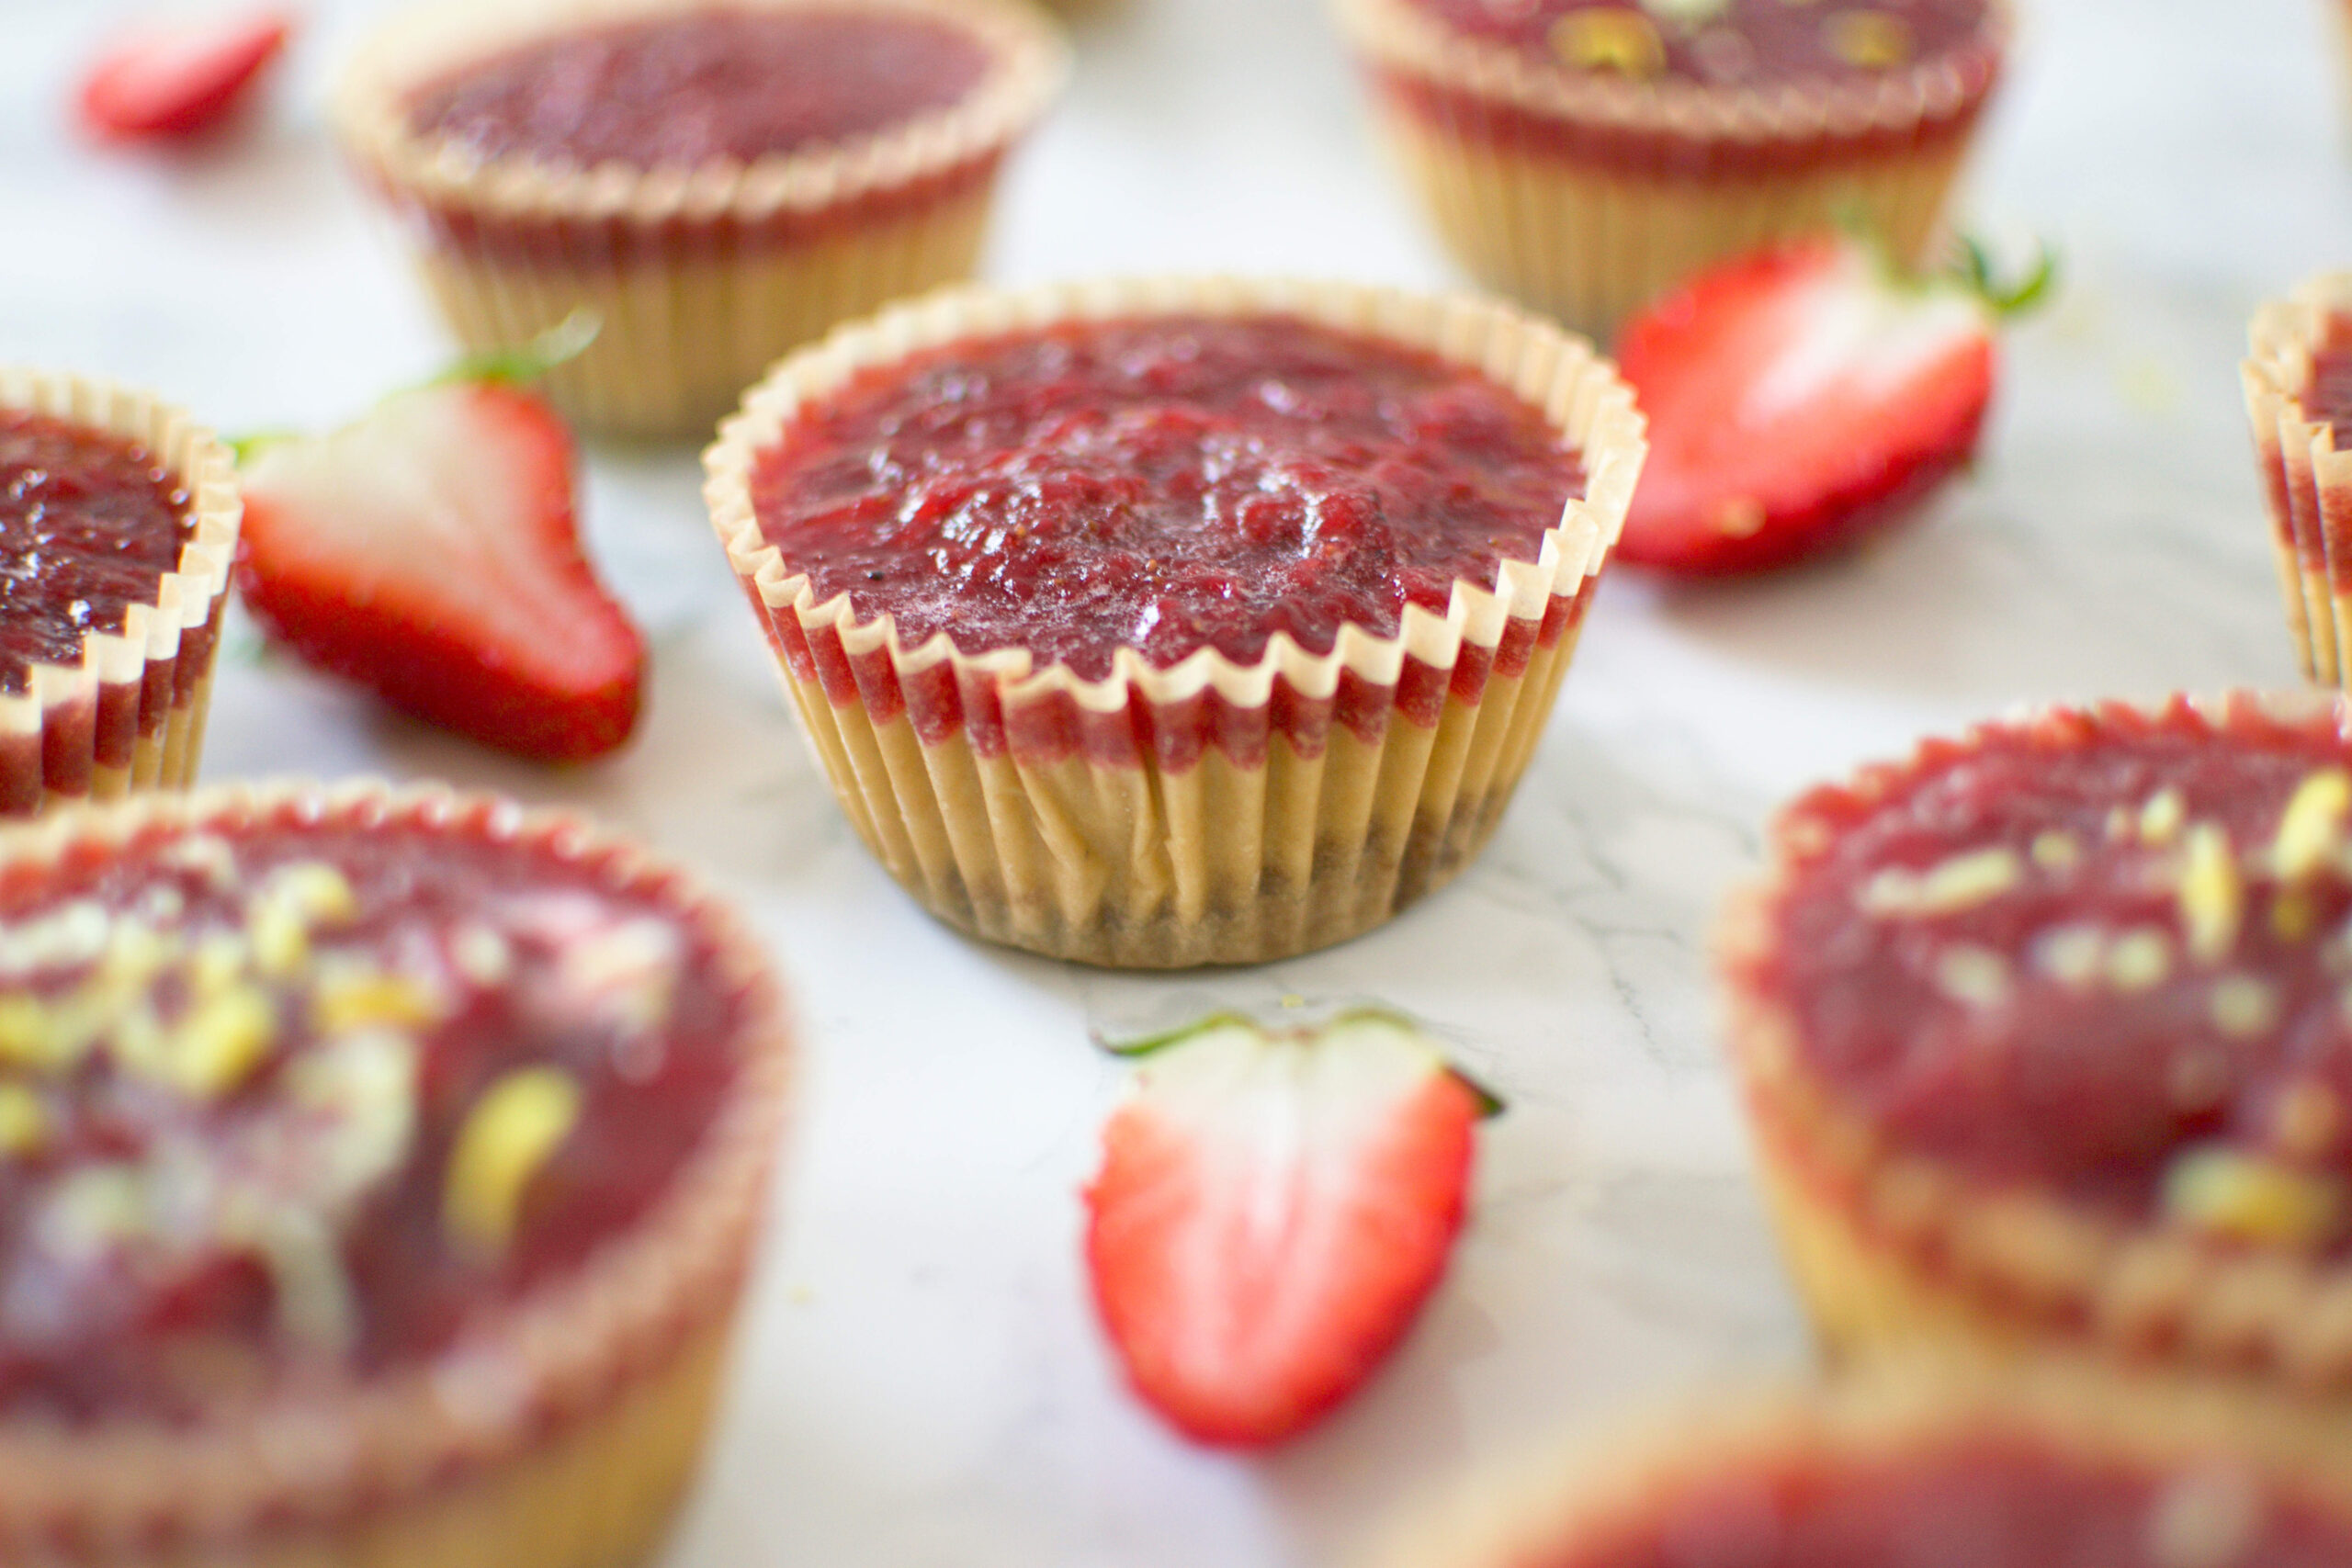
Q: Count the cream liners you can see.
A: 8